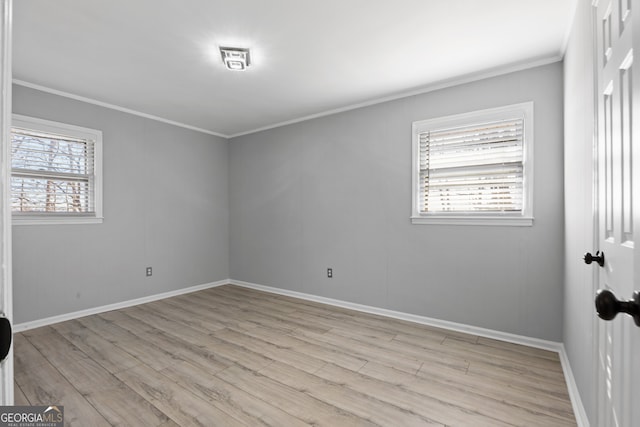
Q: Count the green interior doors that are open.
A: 0